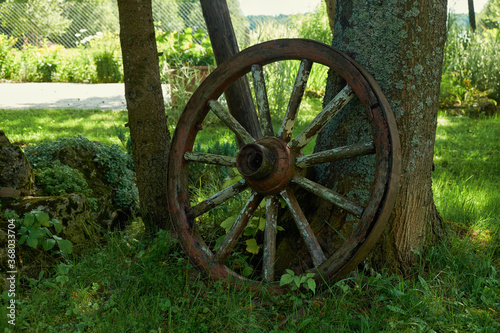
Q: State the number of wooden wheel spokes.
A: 11